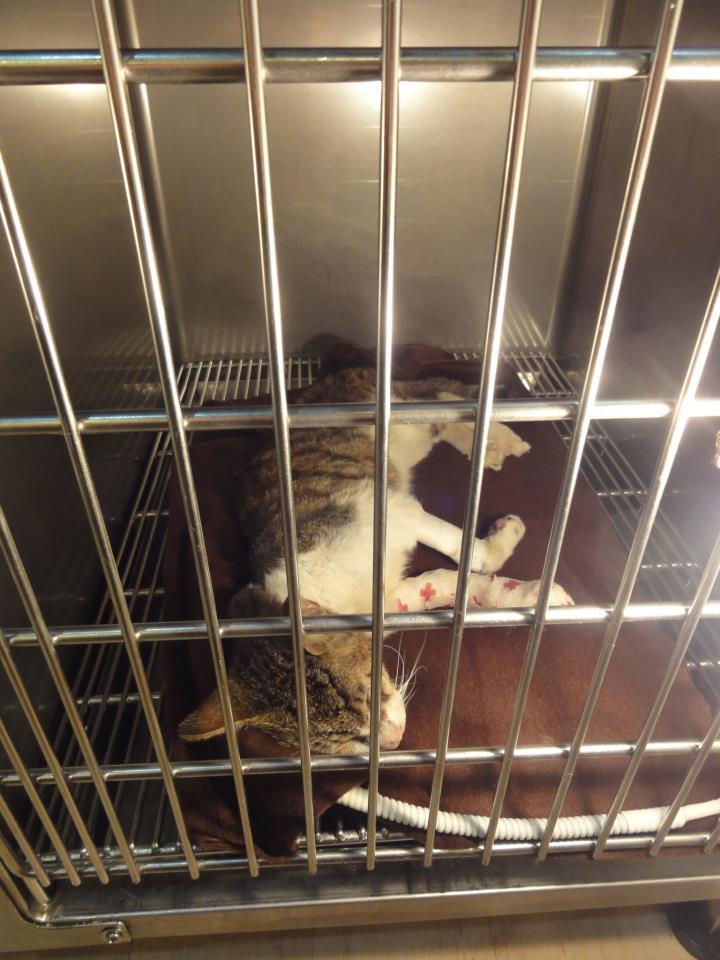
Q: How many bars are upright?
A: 14